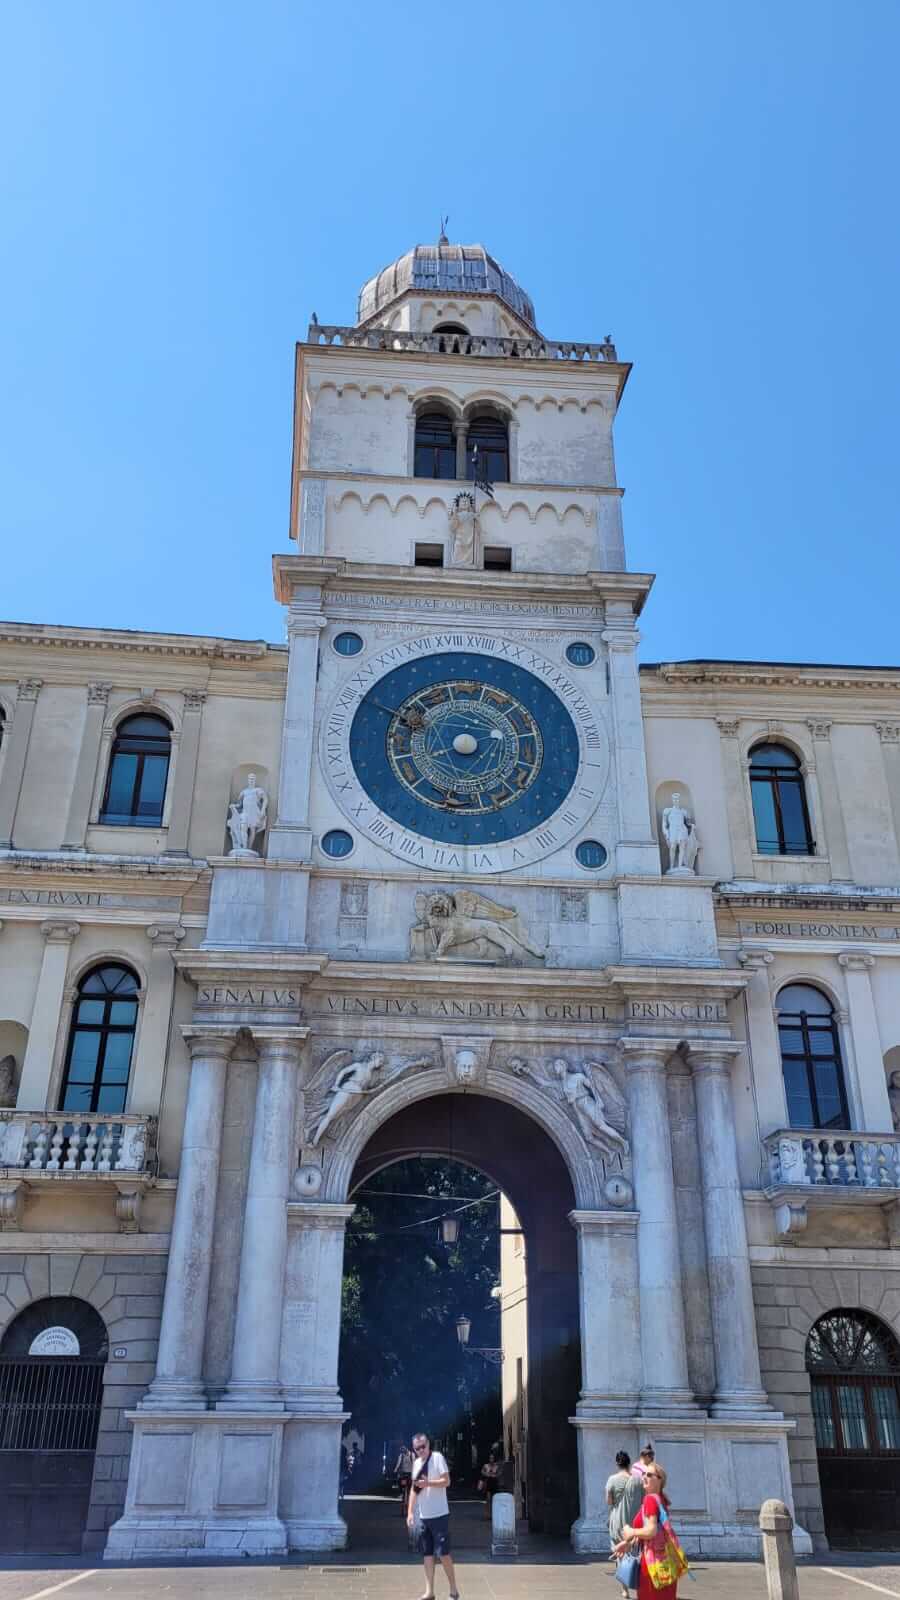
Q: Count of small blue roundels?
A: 4